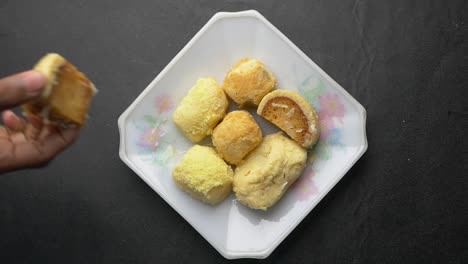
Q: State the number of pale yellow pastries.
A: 2